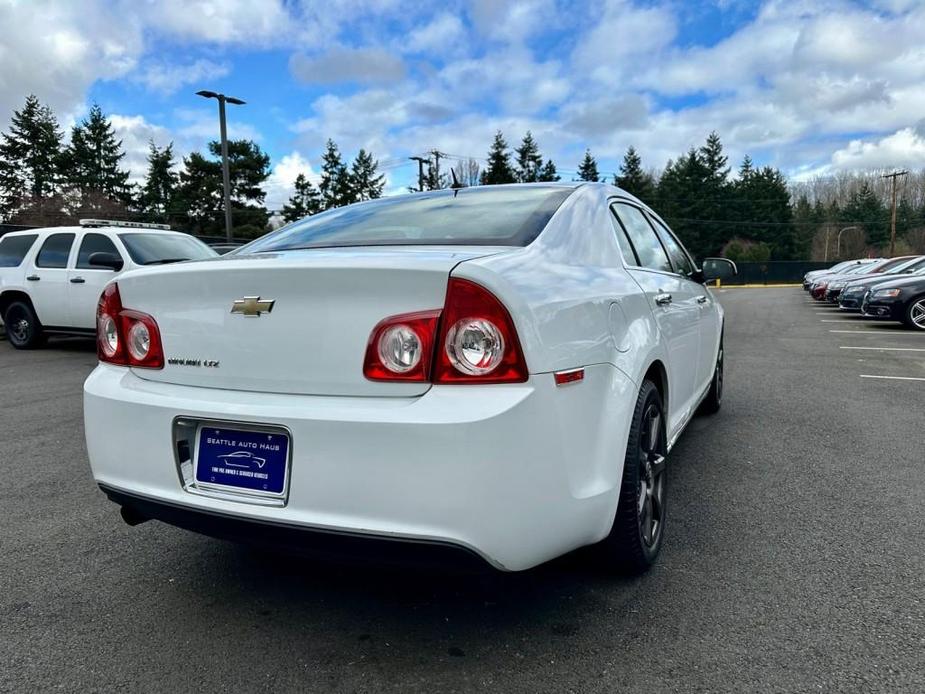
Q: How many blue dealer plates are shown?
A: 1